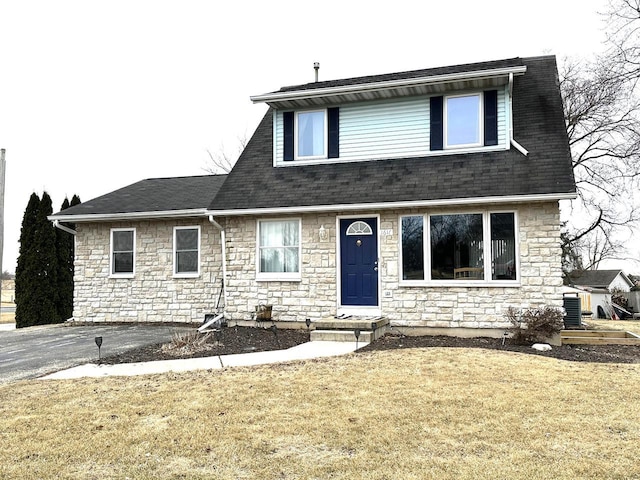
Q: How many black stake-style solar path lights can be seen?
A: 5